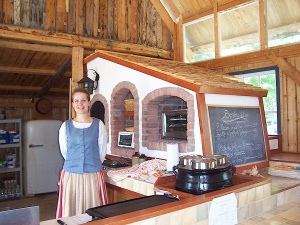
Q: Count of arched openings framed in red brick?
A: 3